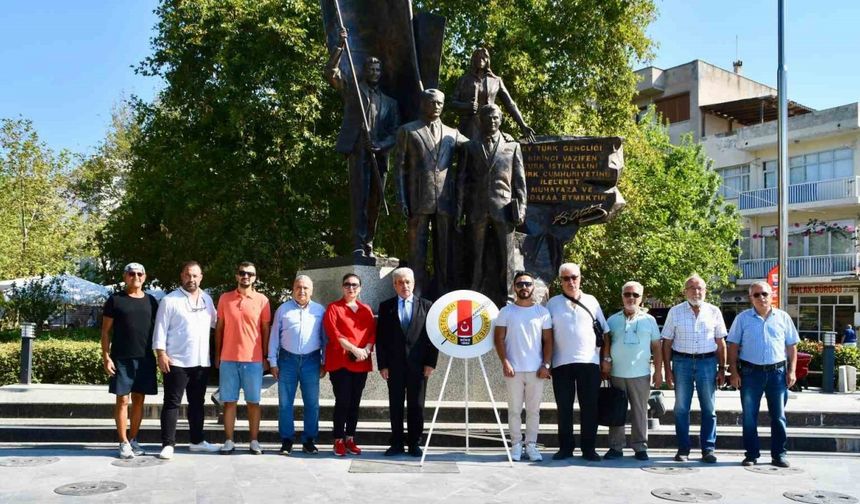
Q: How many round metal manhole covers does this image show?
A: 7